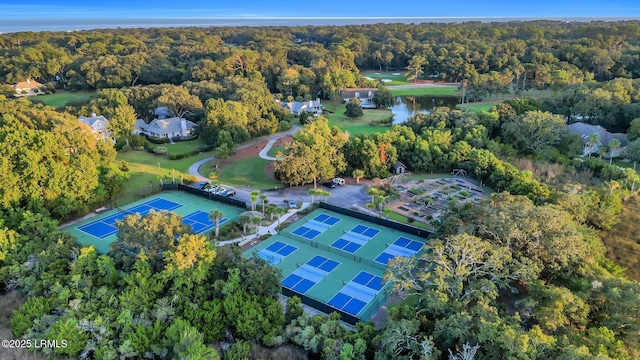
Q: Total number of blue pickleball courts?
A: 6